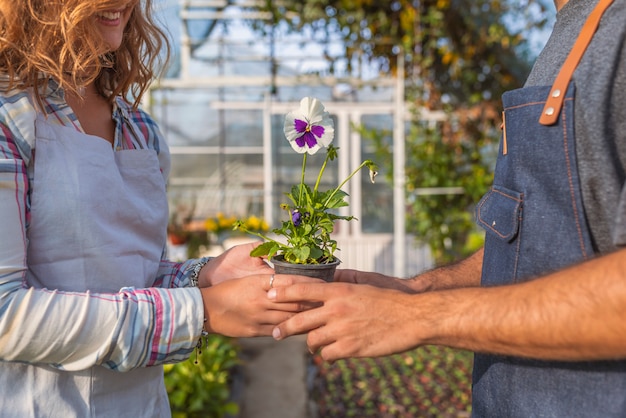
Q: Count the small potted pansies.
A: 1